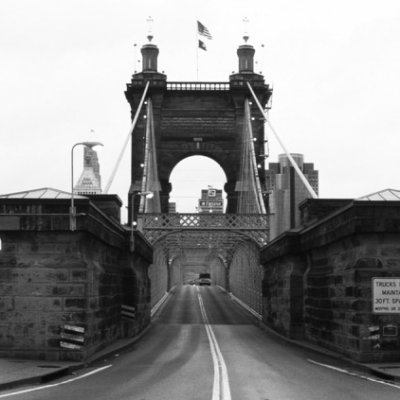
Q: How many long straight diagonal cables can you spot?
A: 2